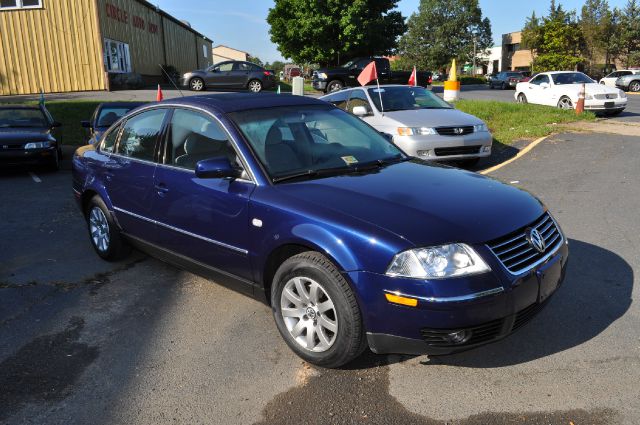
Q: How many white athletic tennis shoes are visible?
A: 0